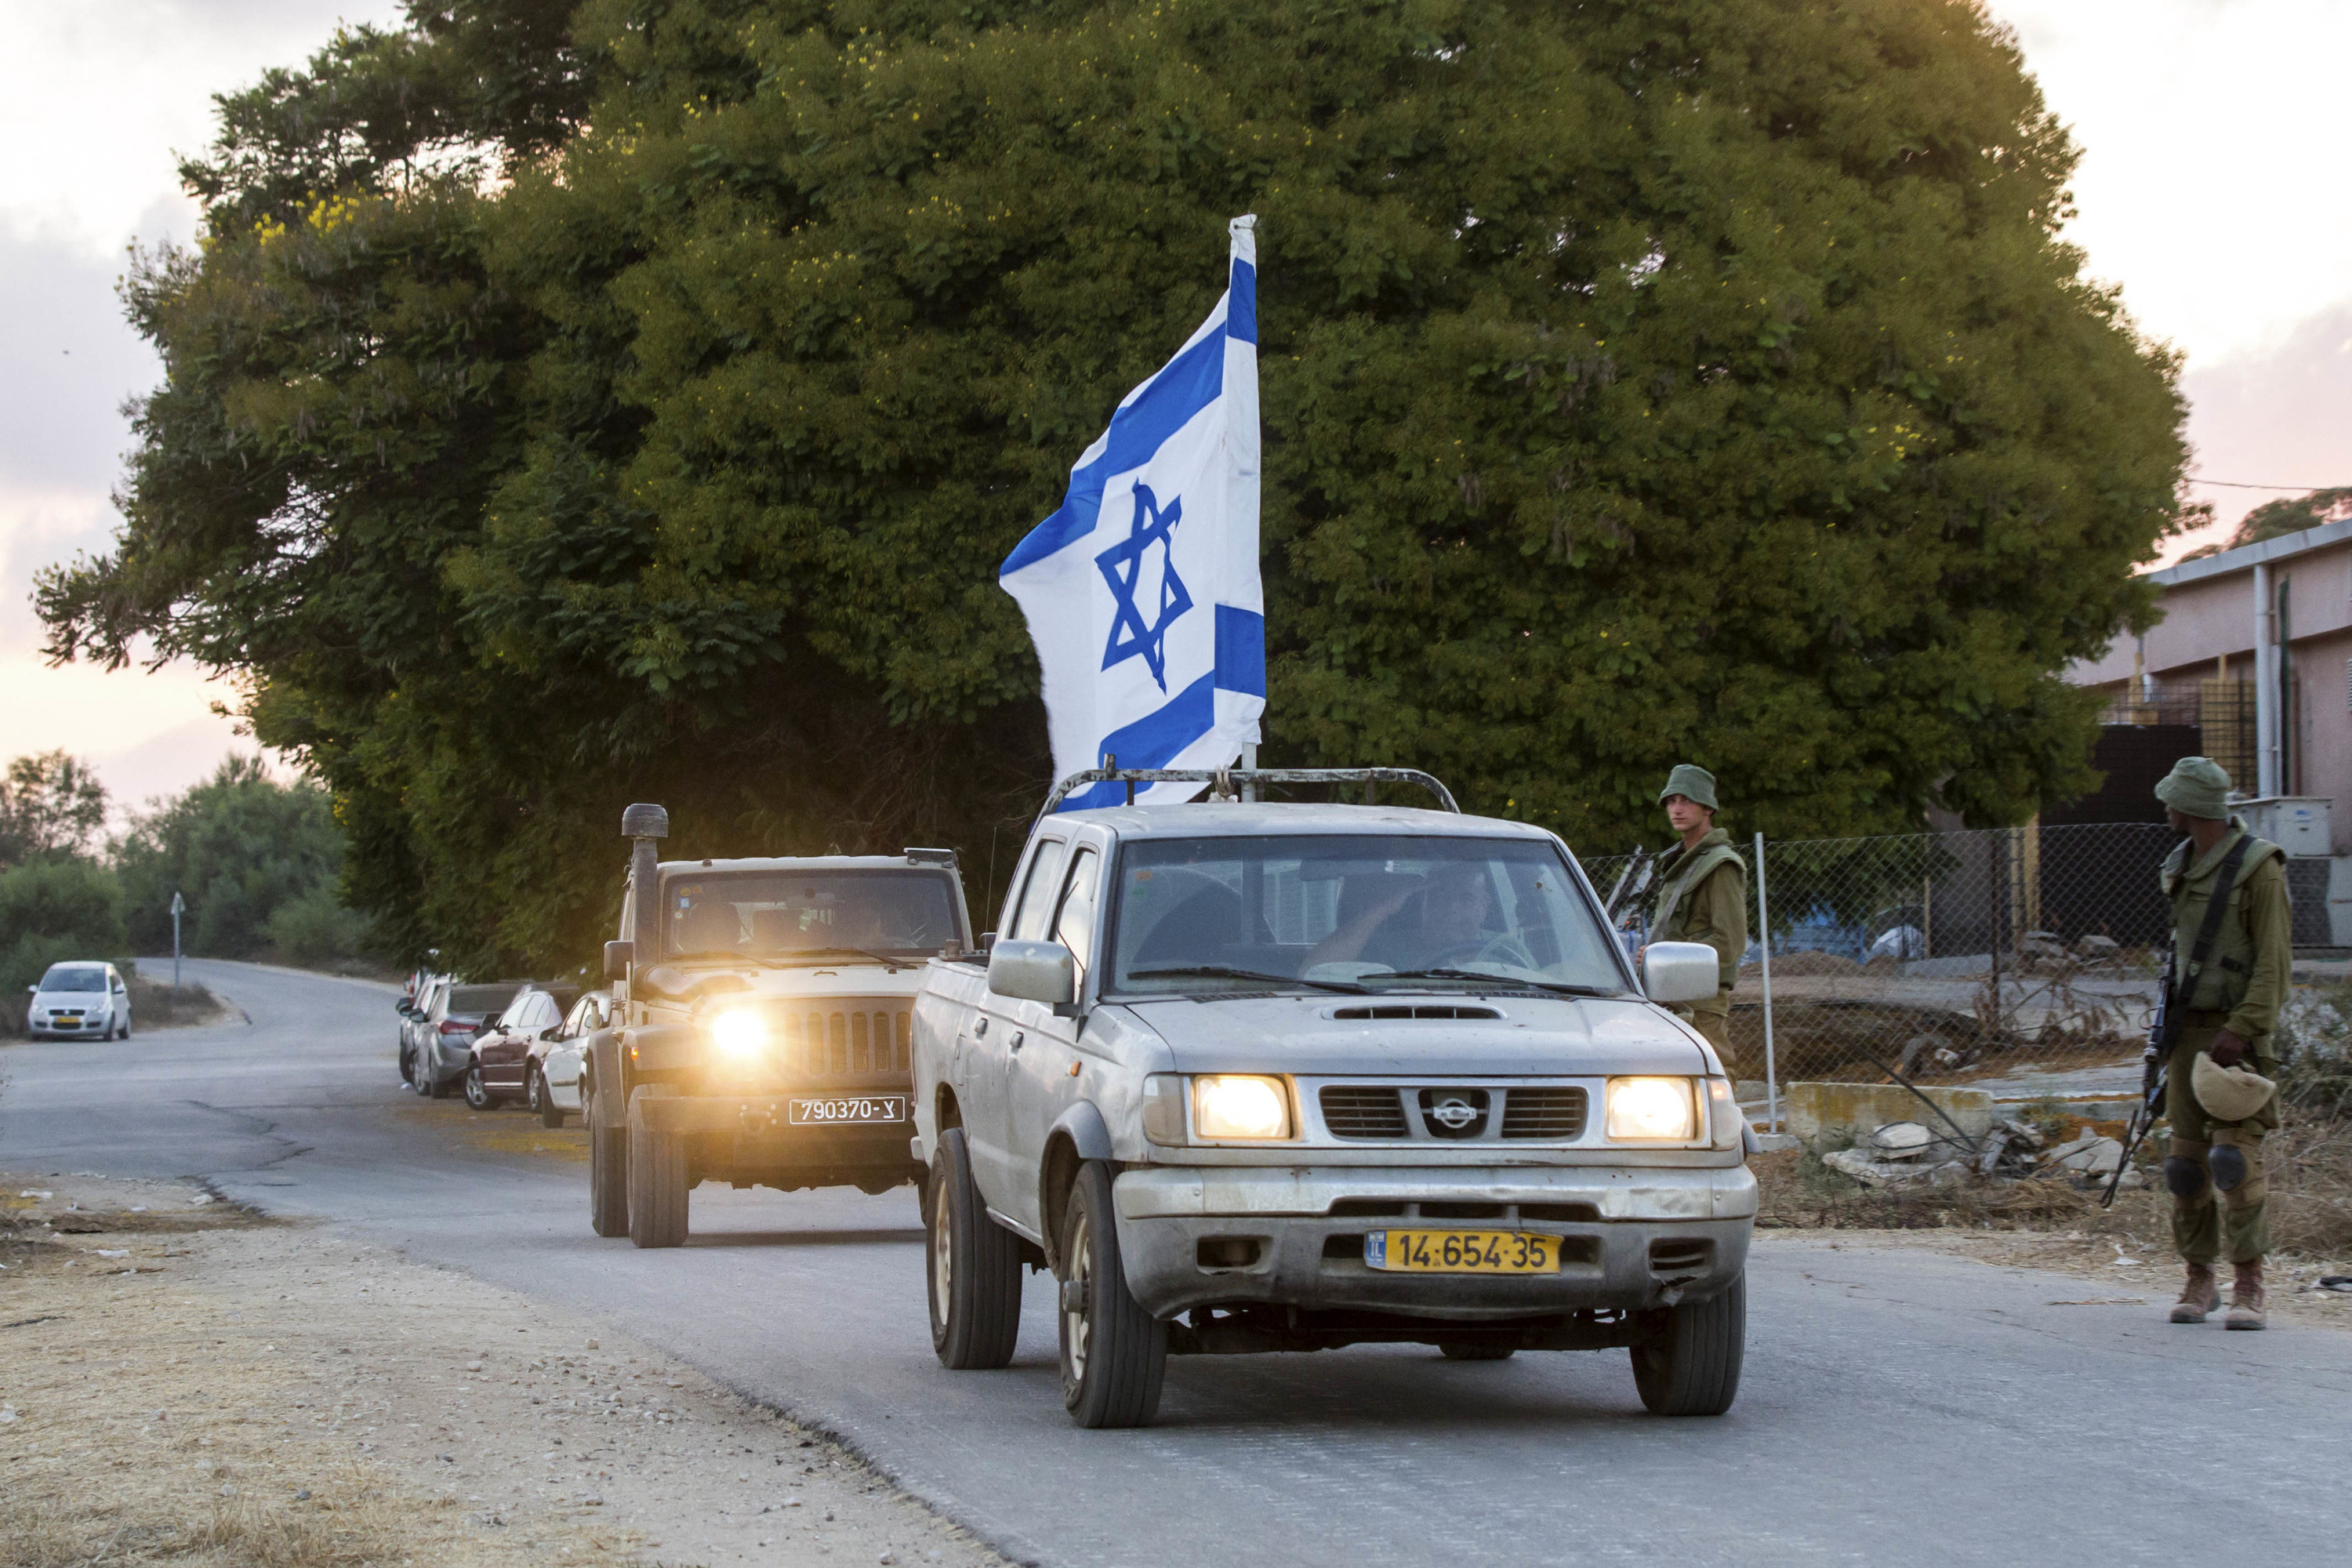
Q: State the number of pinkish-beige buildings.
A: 1